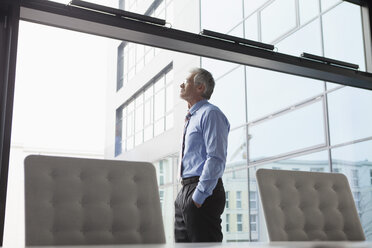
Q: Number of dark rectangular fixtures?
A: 3